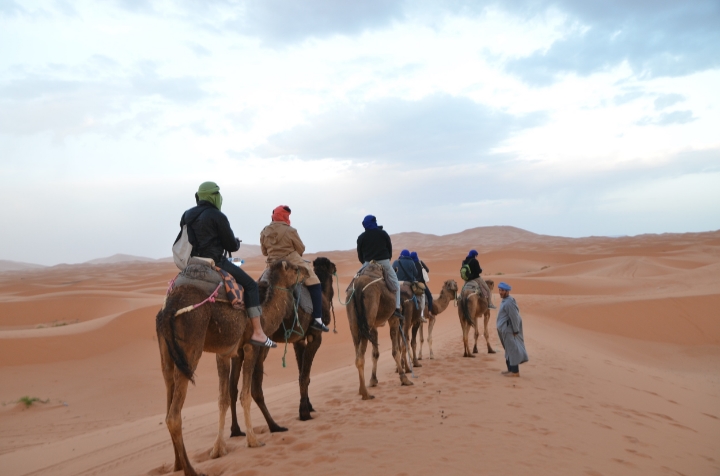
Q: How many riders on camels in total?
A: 6